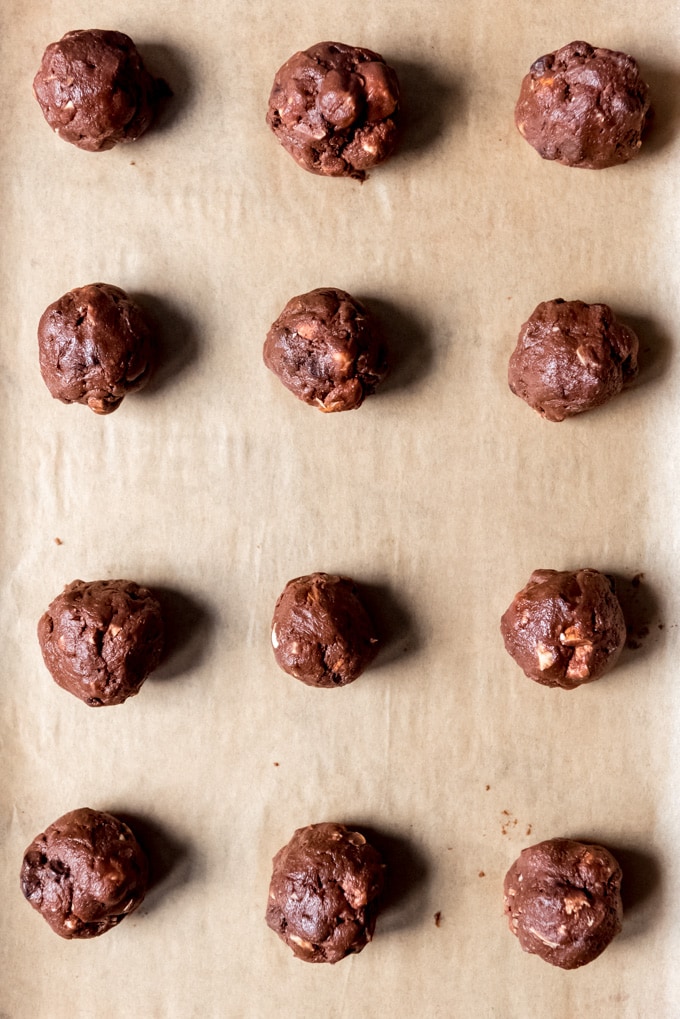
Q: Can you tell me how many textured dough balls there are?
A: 12